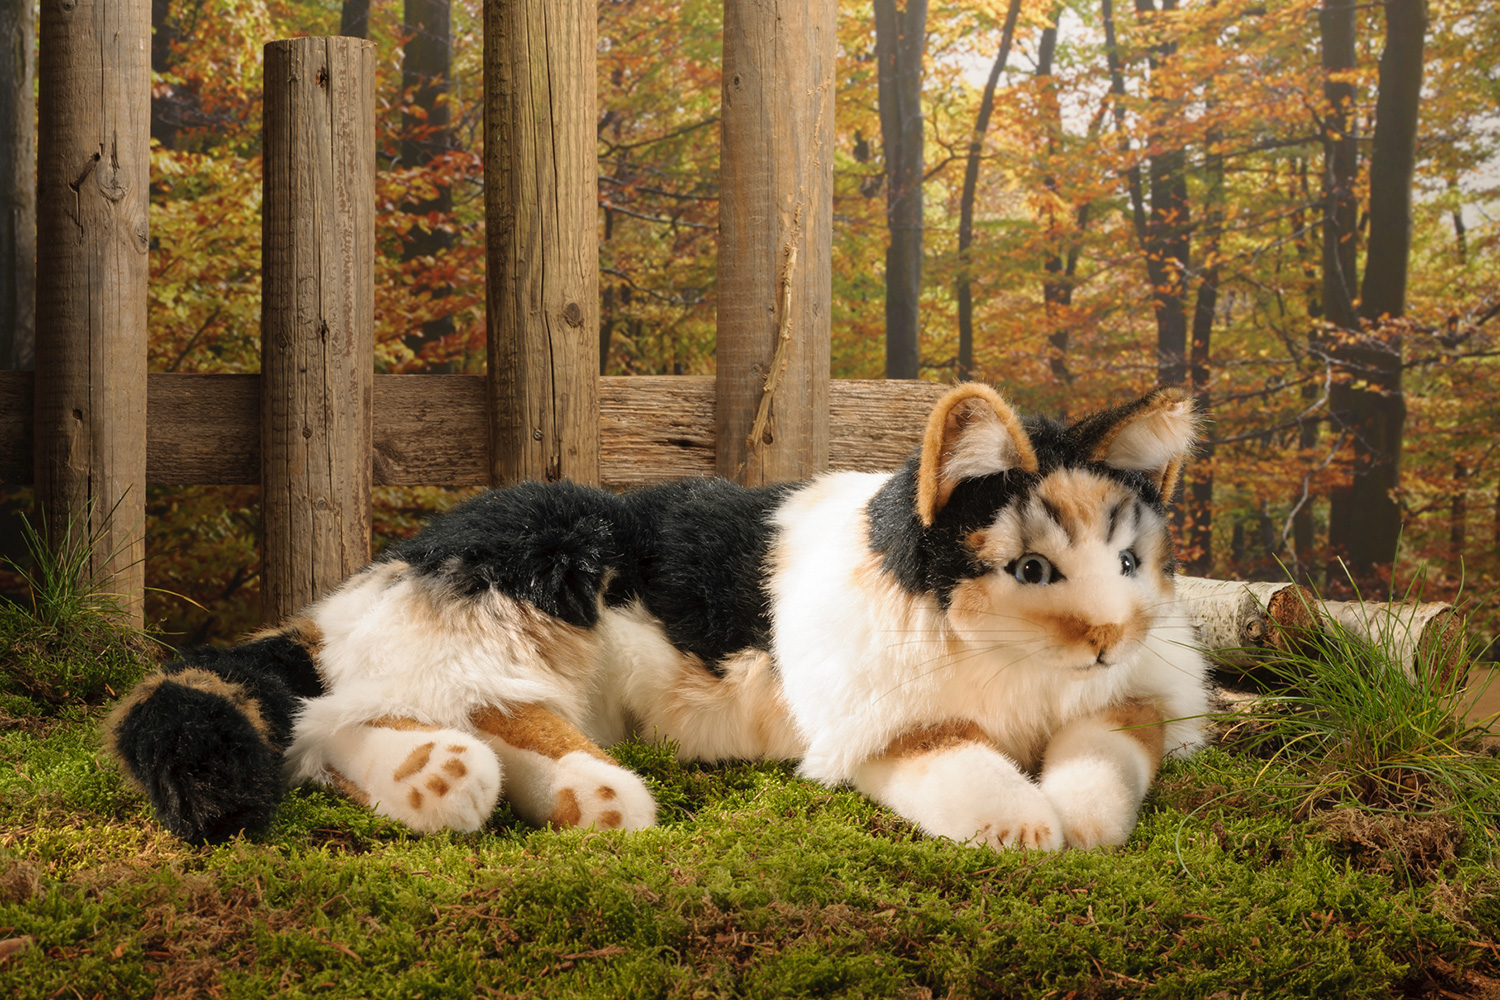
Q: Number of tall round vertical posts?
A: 4